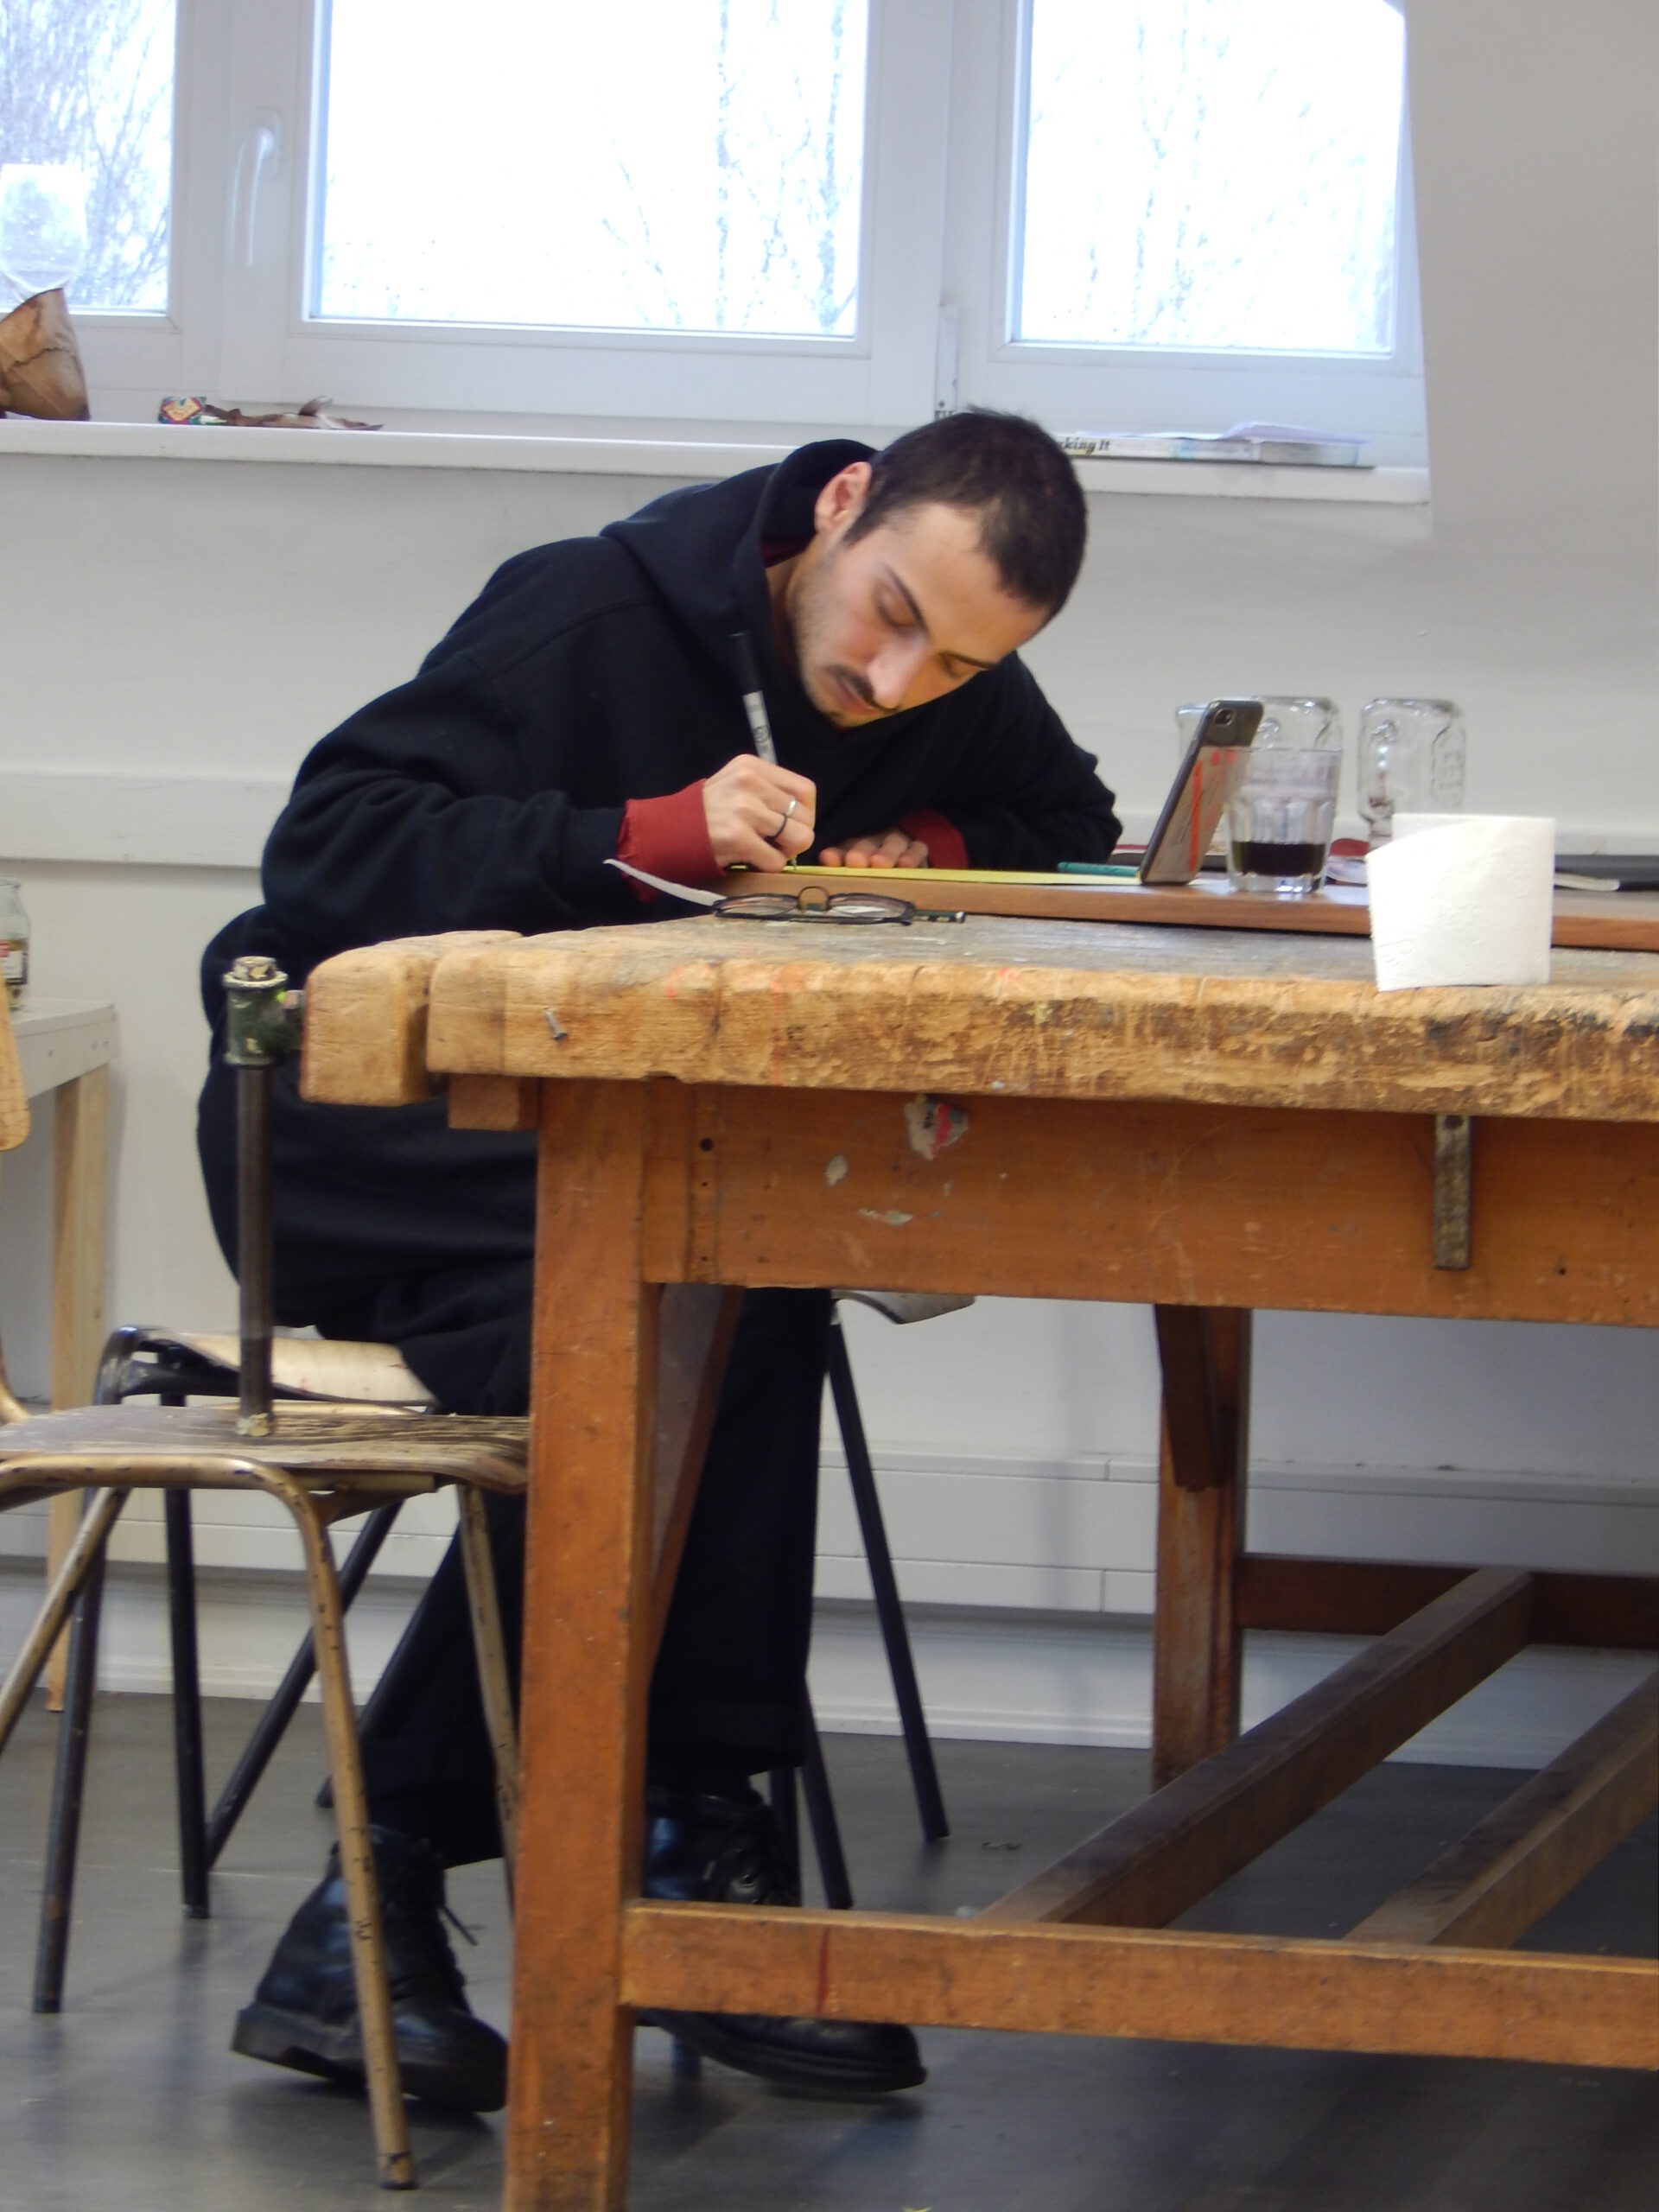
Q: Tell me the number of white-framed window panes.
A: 3